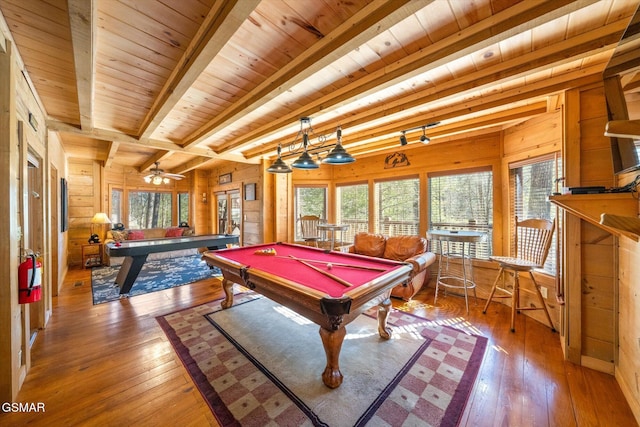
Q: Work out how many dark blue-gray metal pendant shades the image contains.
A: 3